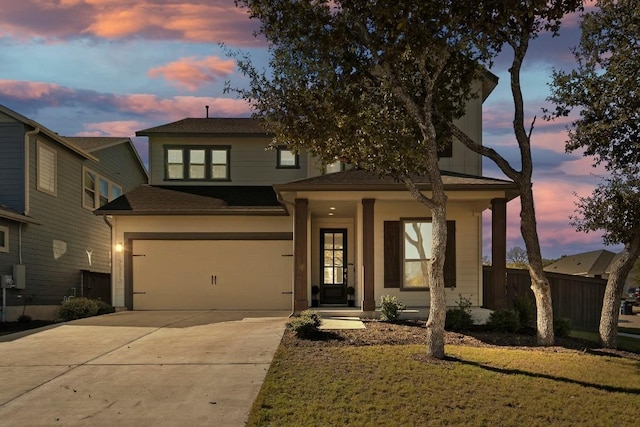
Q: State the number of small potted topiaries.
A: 2